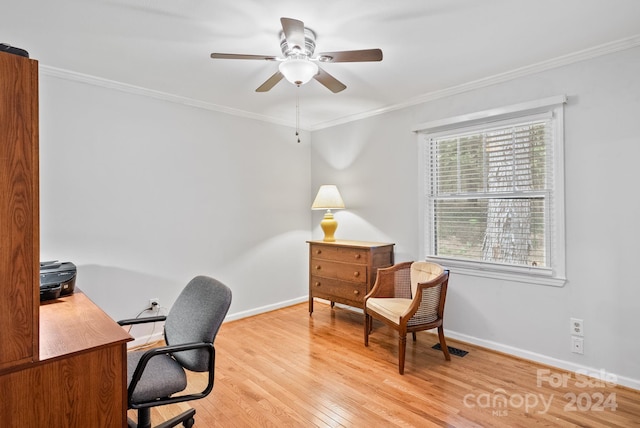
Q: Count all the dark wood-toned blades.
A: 5